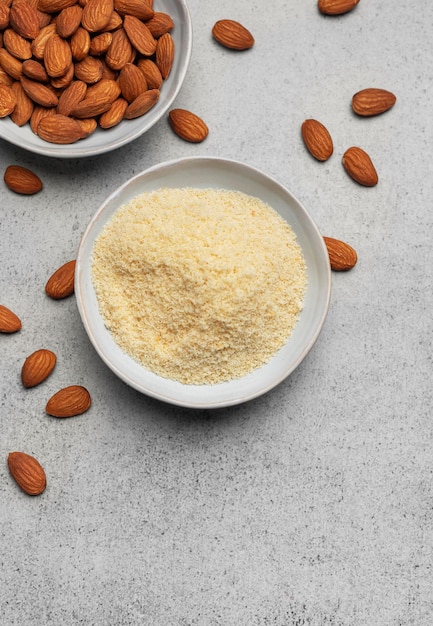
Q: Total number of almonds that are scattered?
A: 13